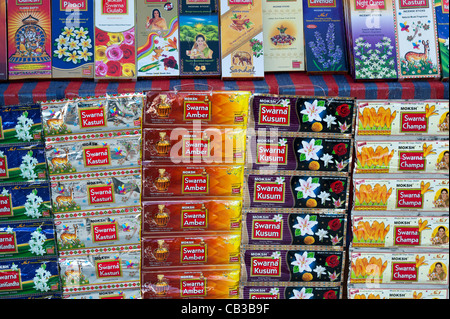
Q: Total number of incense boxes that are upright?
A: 12